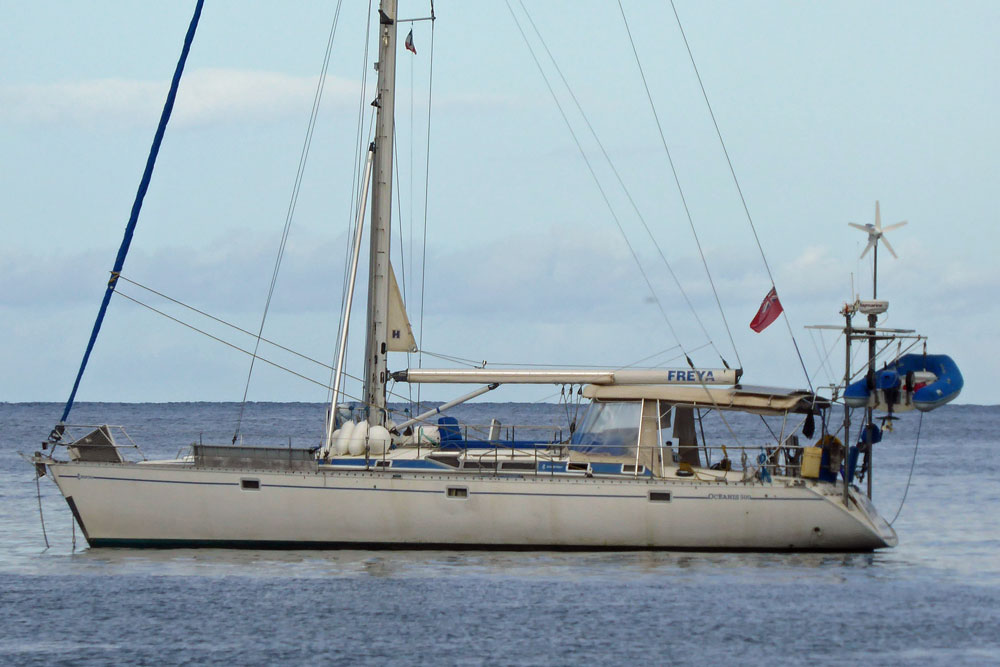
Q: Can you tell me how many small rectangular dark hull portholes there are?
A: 3